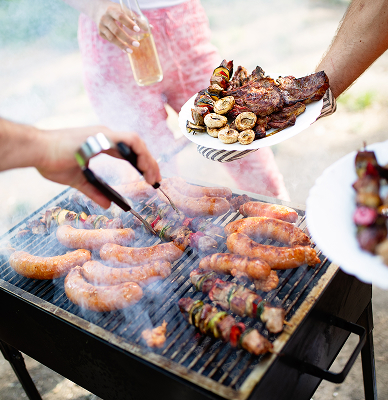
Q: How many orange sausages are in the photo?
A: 12